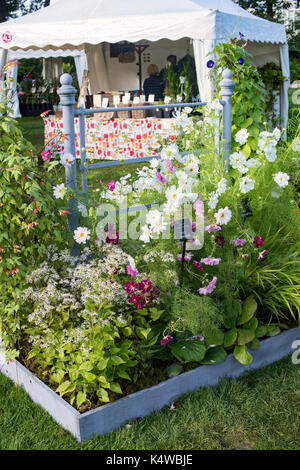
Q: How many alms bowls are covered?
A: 0